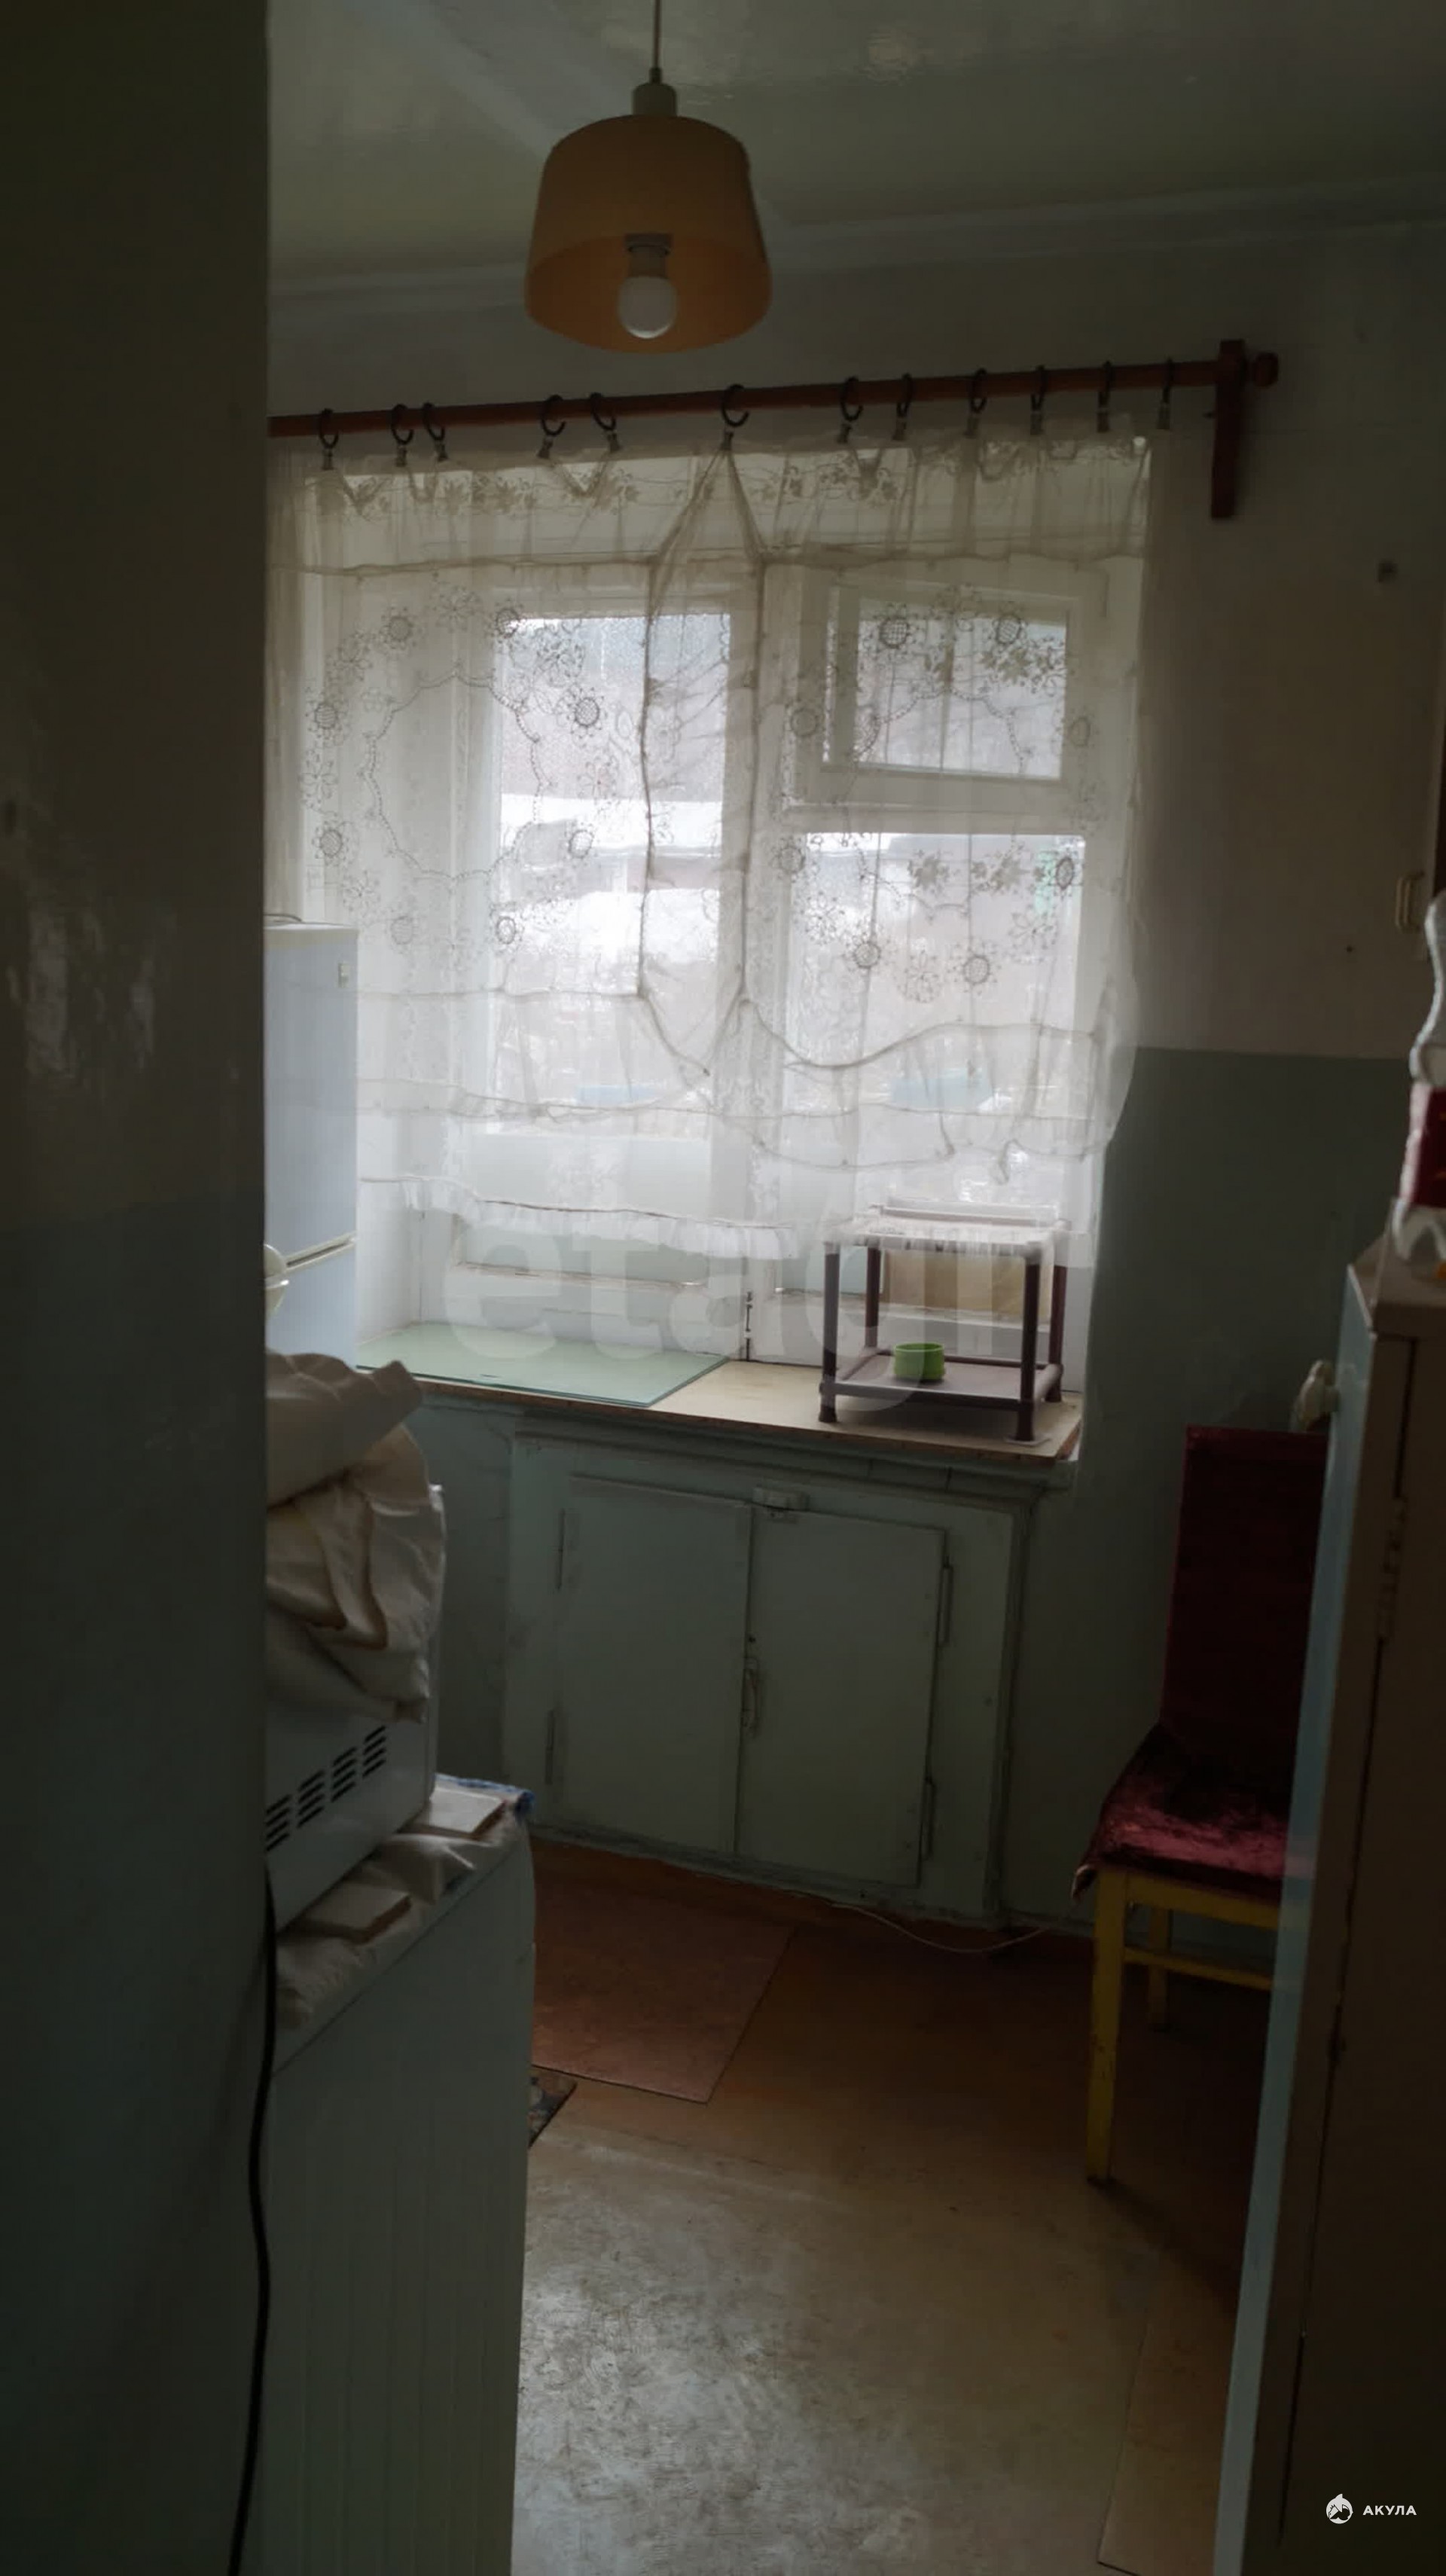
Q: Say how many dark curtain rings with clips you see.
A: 12